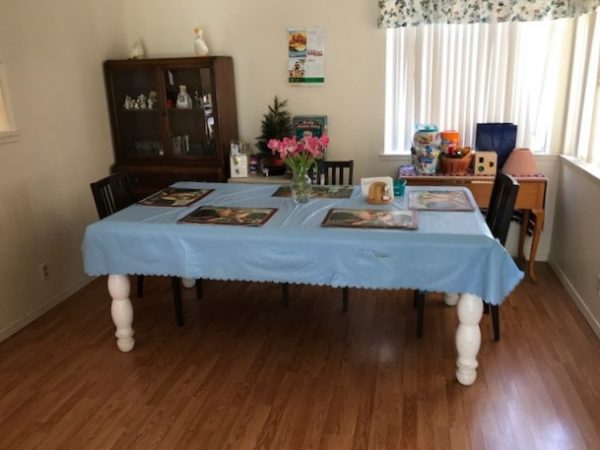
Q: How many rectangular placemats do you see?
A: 5